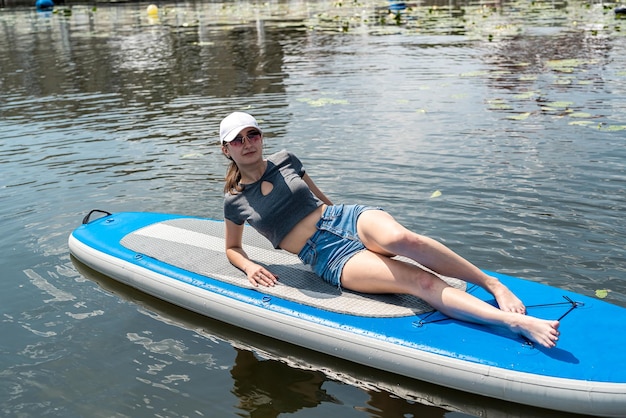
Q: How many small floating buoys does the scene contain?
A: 3